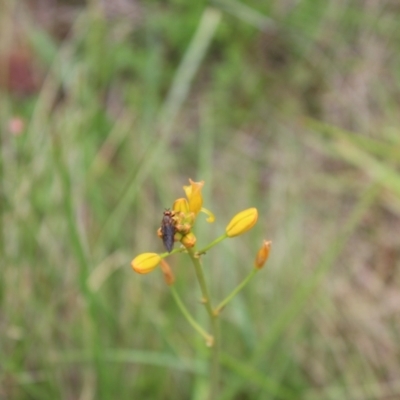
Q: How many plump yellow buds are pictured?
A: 2